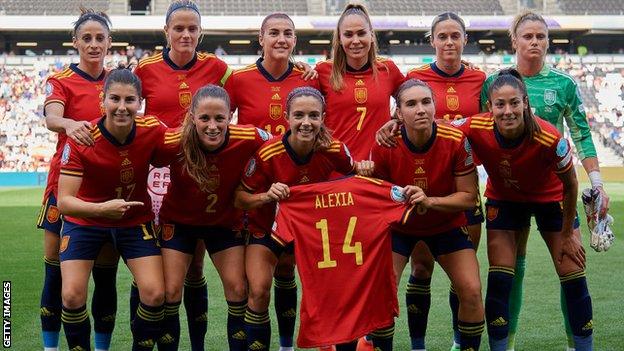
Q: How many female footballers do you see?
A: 11